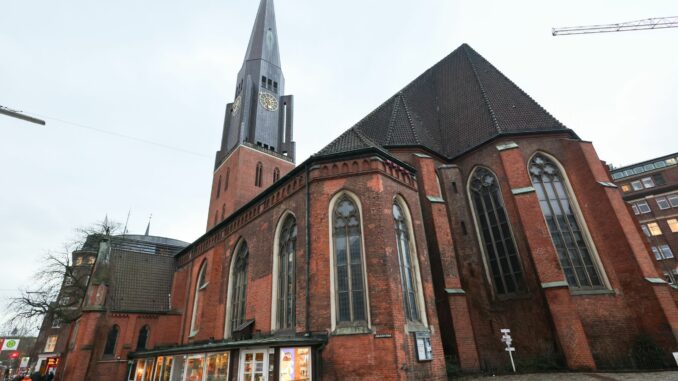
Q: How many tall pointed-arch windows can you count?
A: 7